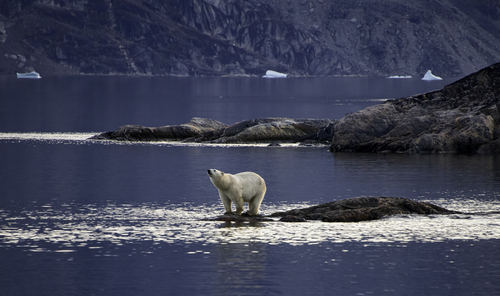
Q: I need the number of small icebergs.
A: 4